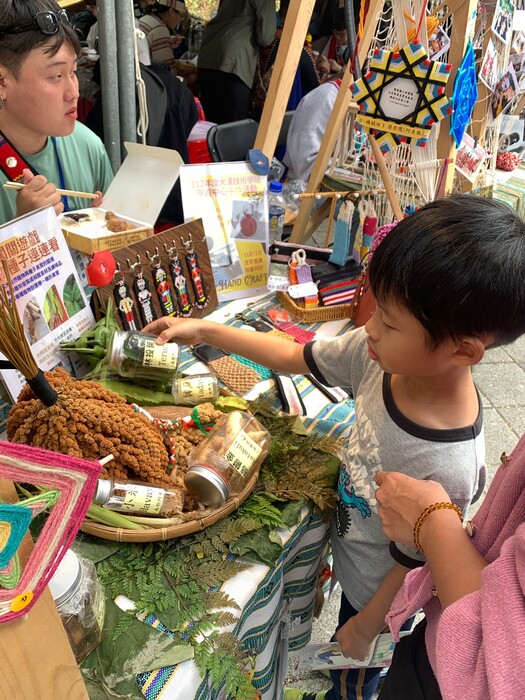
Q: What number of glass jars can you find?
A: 5